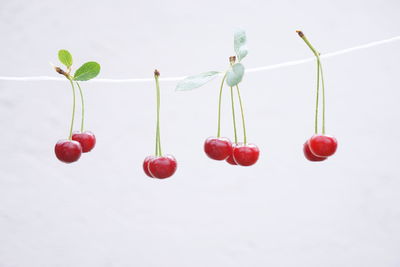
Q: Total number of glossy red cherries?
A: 9